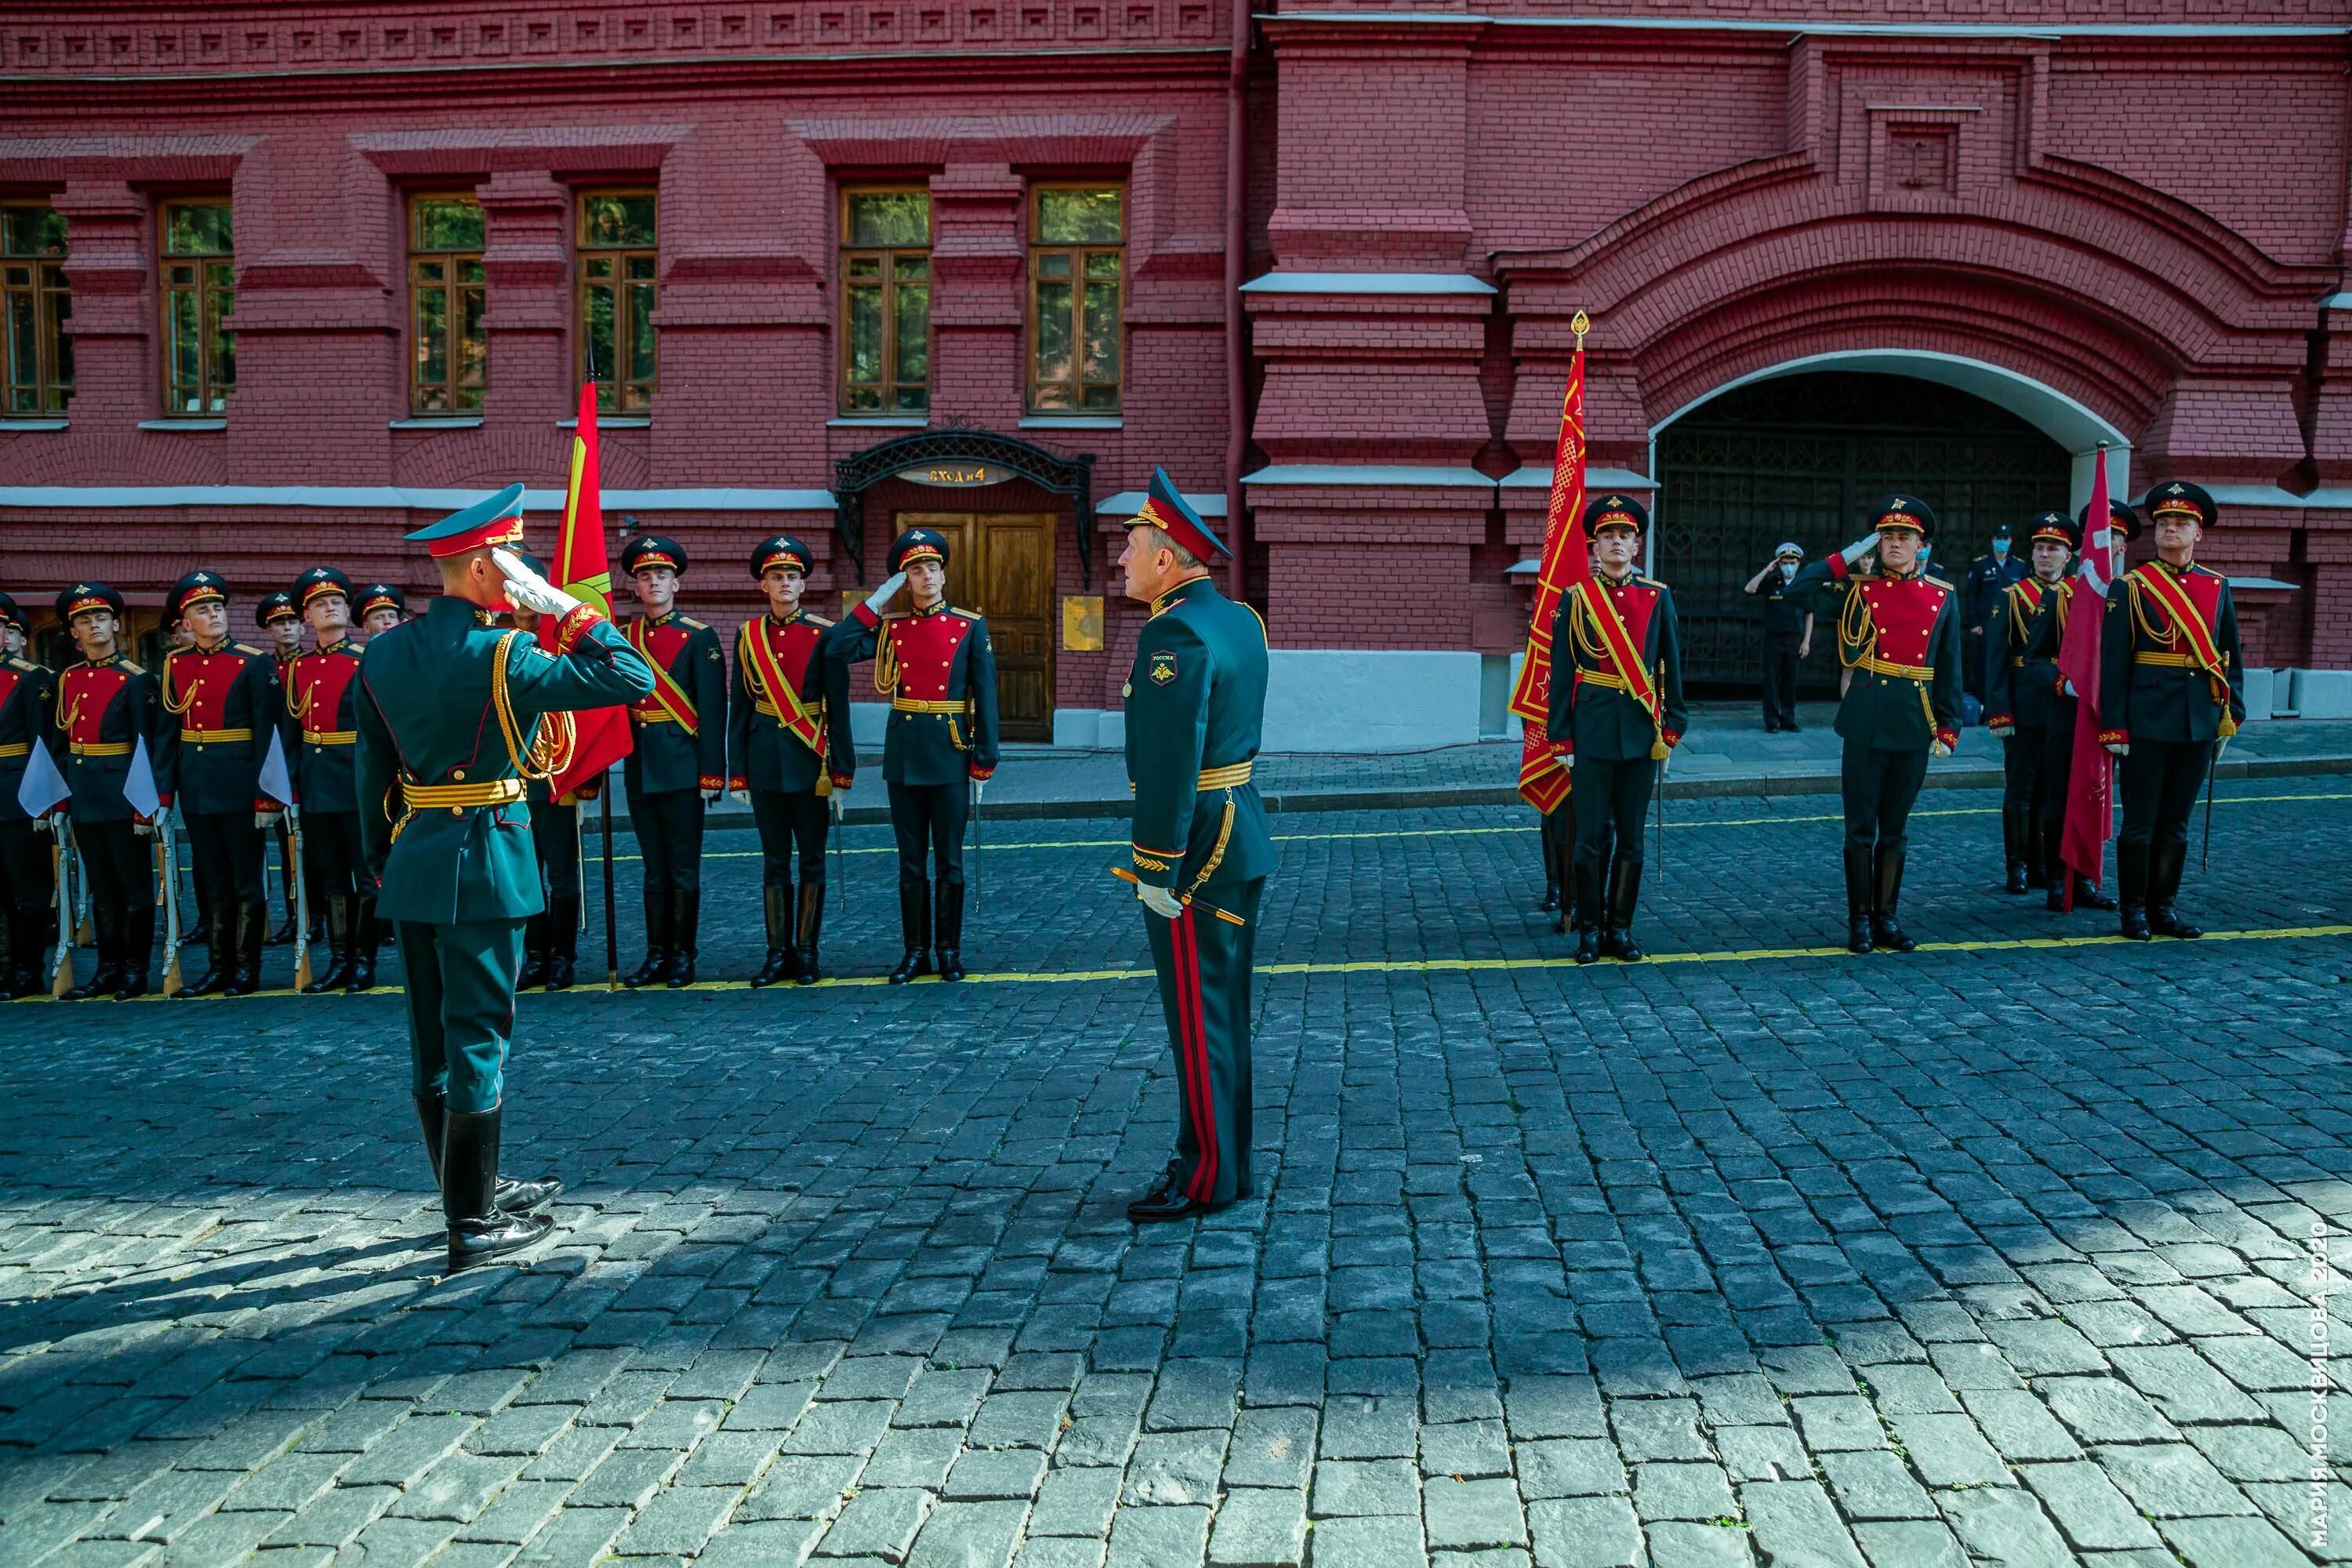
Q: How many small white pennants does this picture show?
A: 3